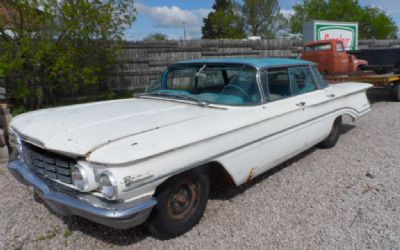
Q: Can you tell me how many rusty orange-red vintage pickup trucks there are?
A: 1